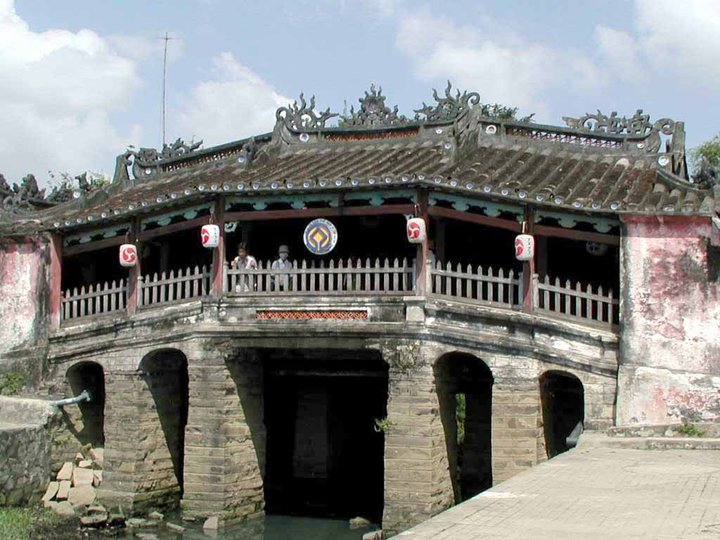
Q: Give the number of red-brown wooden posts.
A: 5